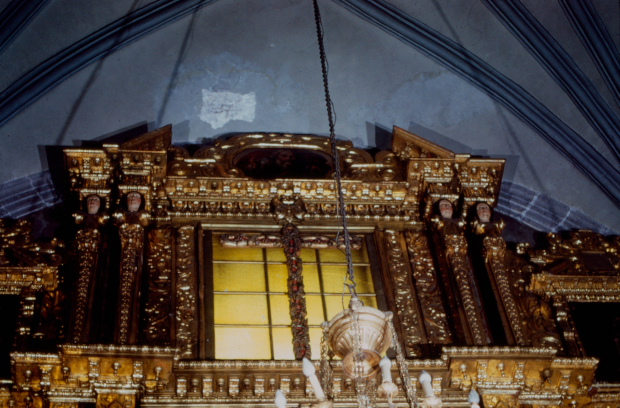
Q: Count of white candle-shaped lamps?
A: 5